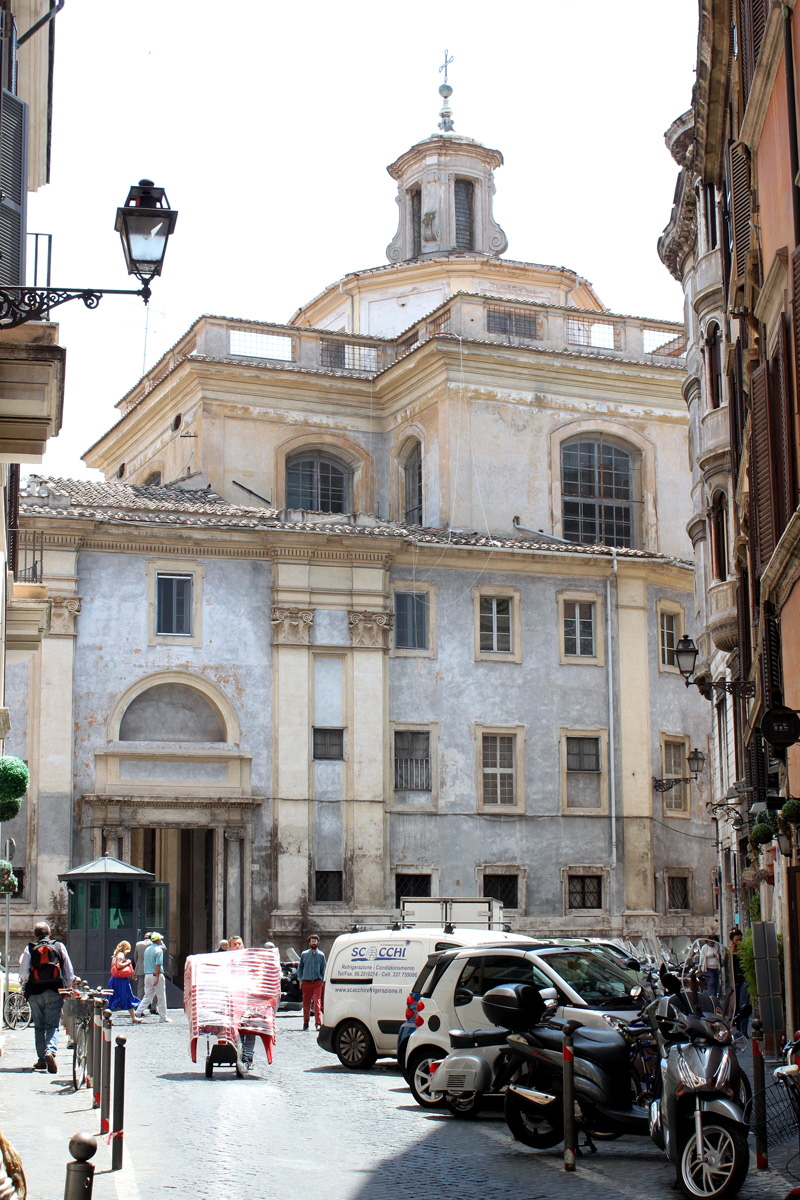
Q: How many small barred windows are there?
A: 5